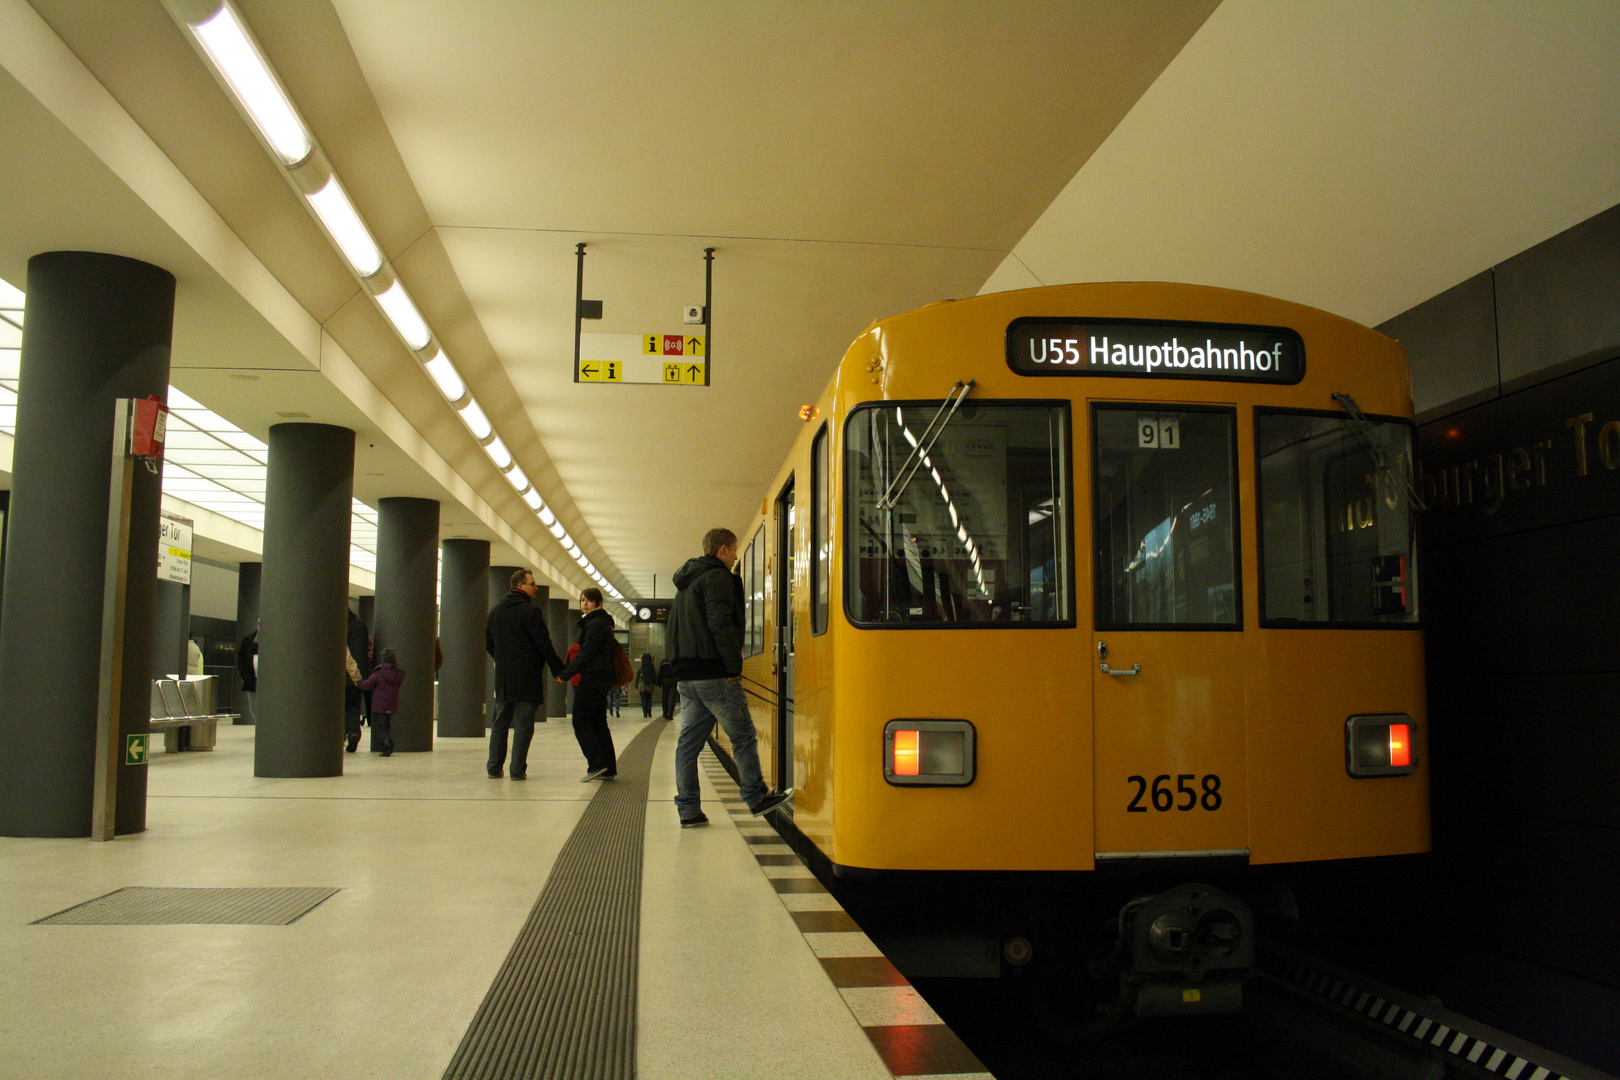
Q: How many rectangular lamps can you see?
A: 2